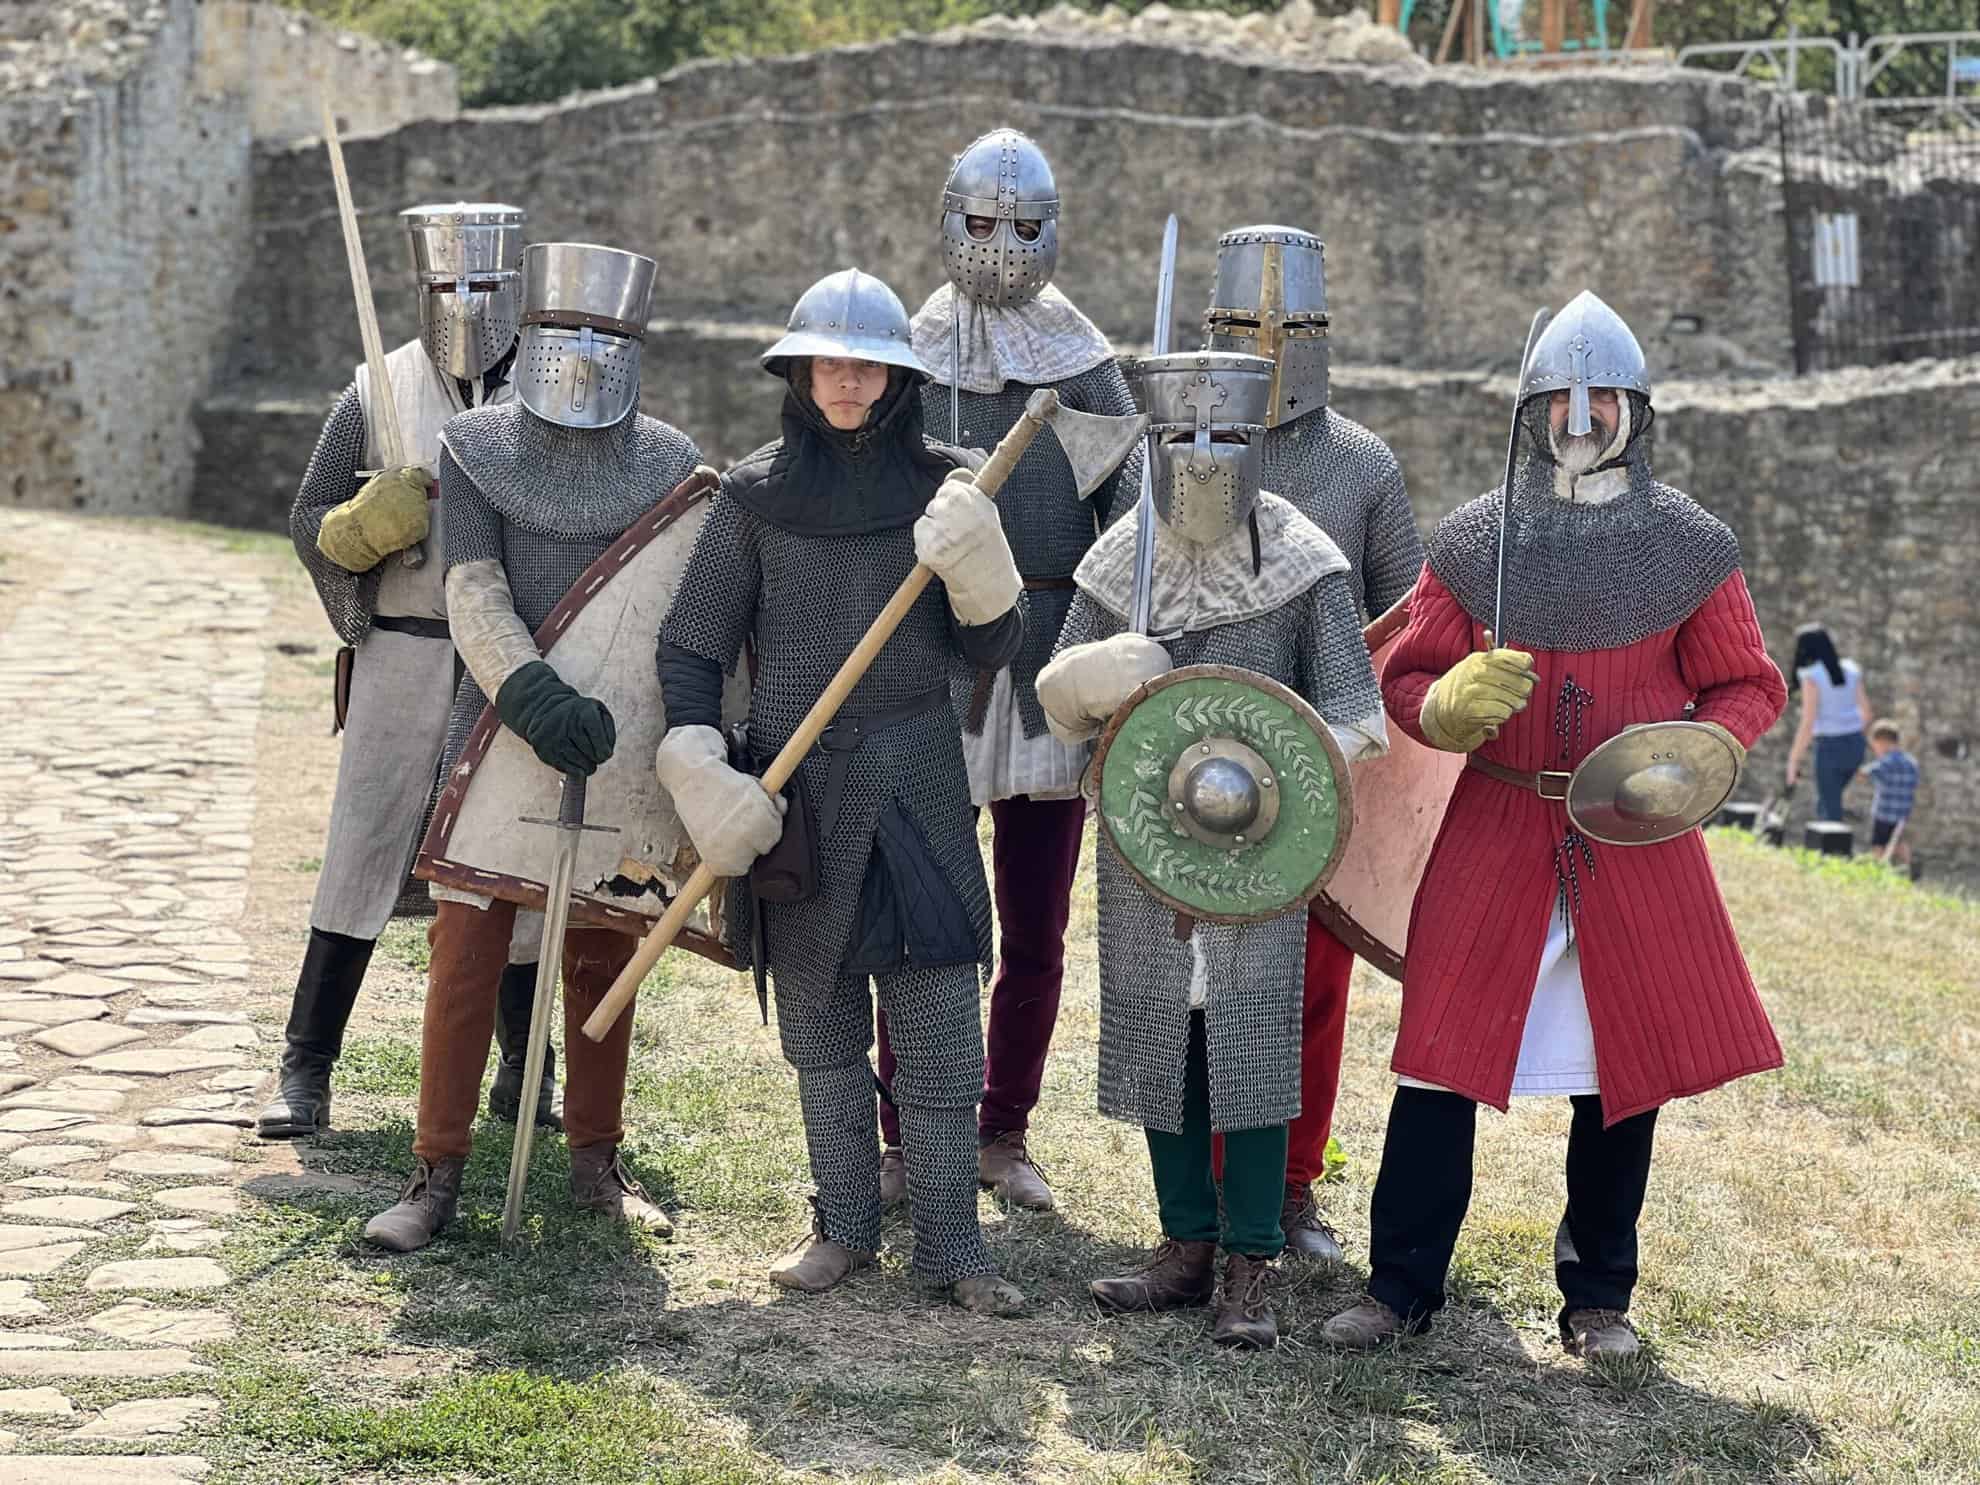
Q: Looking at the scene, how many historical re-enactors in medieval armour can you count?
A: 7